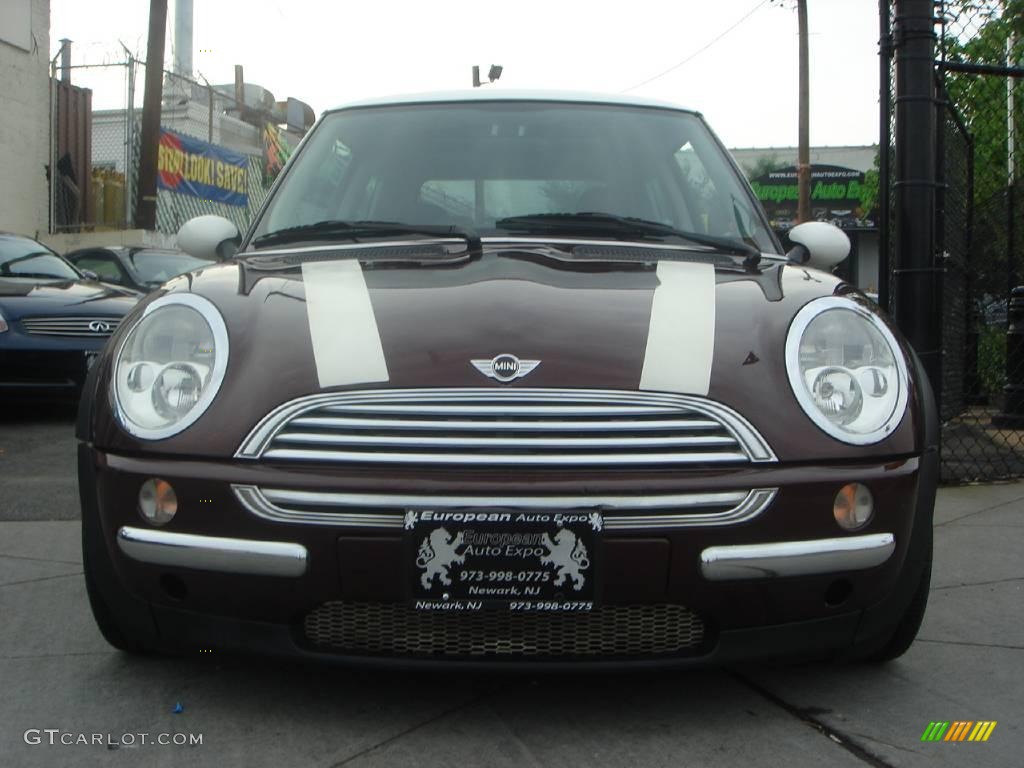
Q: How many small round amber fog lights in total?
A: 2